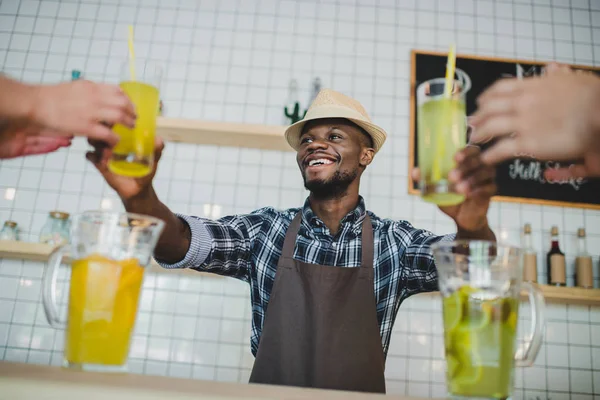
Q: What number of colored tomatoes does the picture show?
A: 0